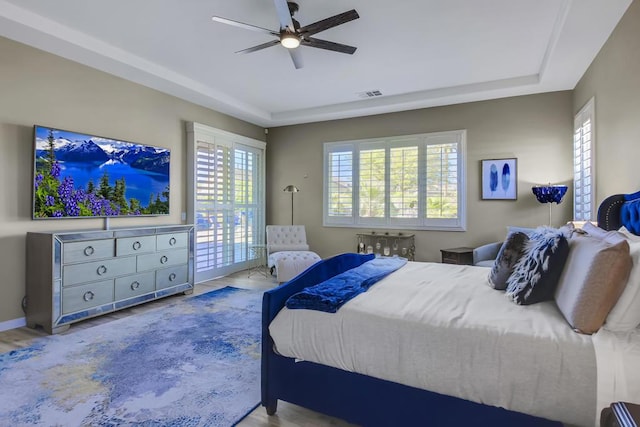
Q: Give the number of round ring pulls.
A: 8